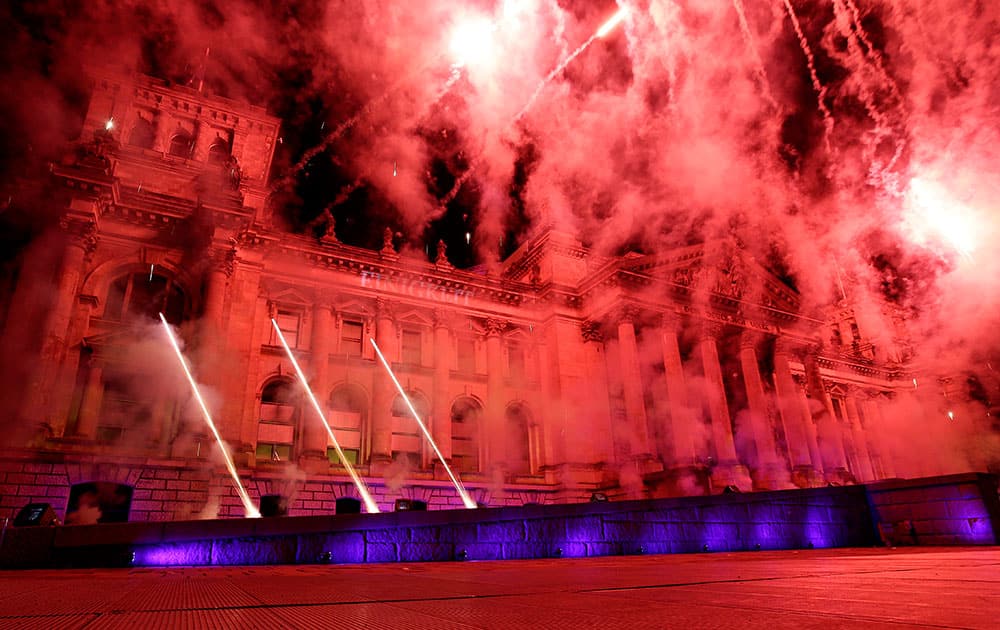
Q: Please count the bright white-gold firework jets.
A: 3